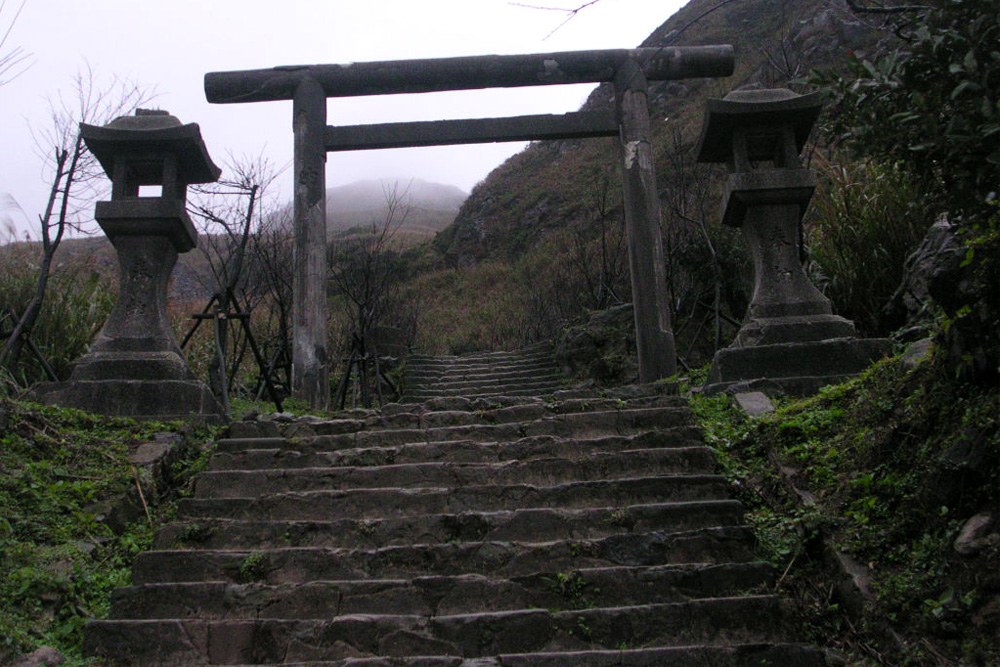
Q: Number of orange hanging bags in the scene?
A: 0